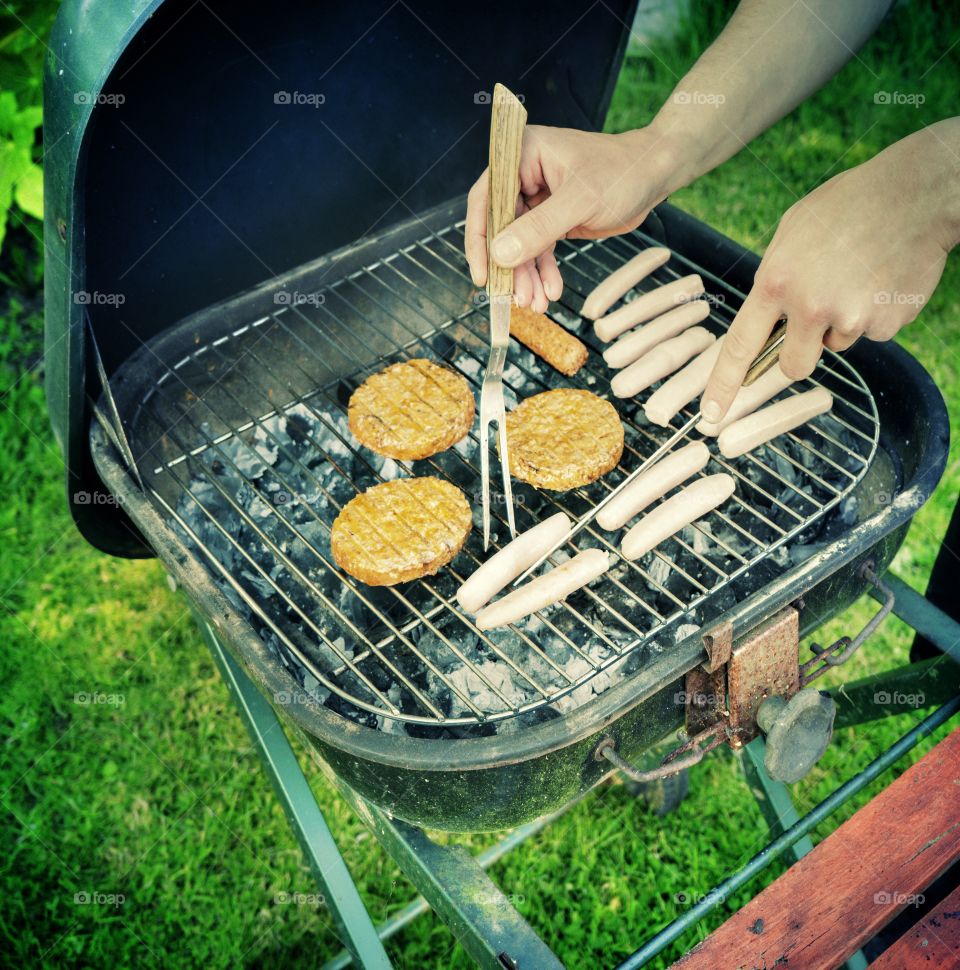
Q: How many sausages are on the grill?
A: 11